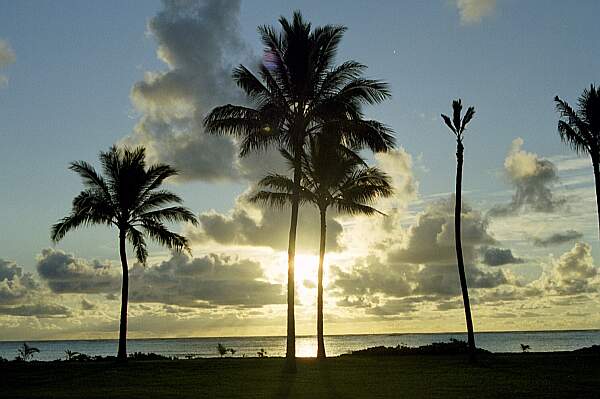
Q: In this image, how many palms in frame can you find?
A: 5